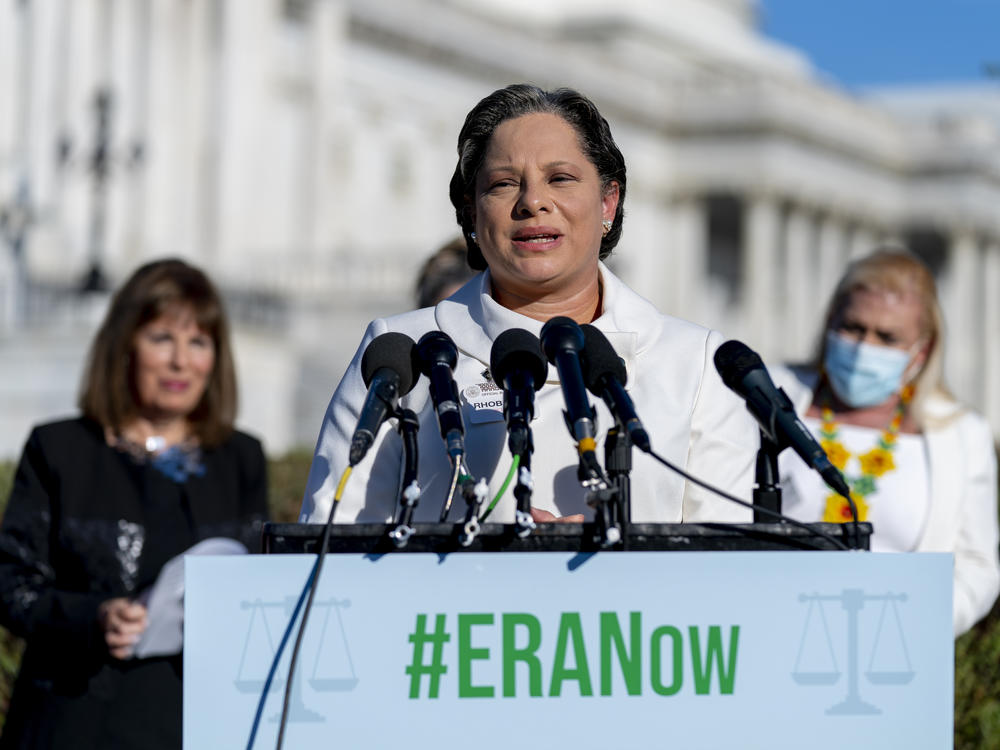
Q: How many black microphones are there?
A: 6